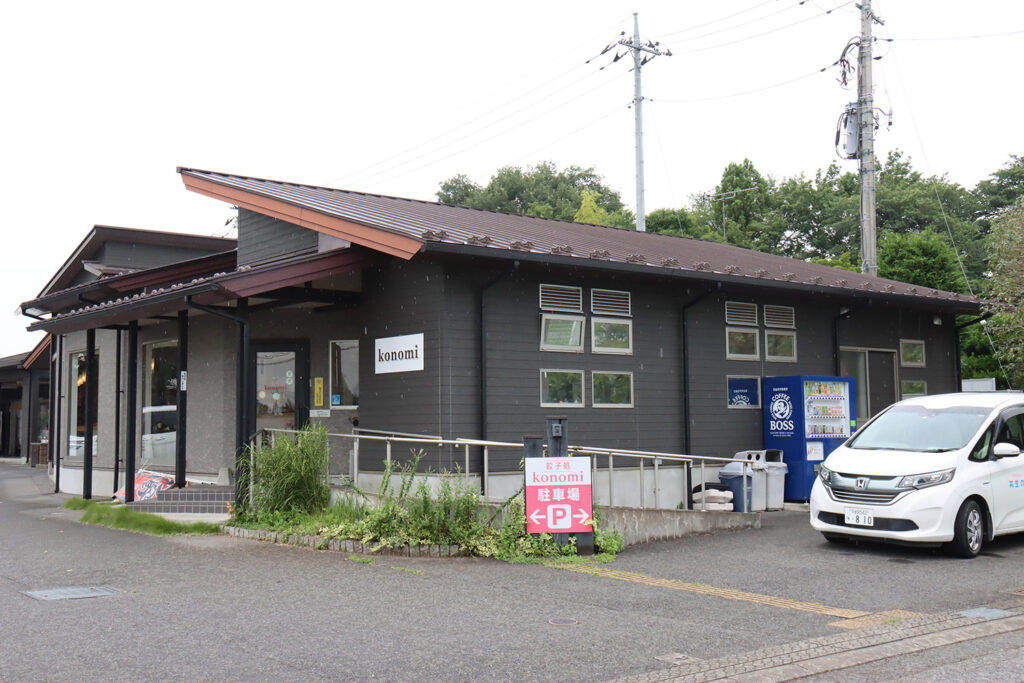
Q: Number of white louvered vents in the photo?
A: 4